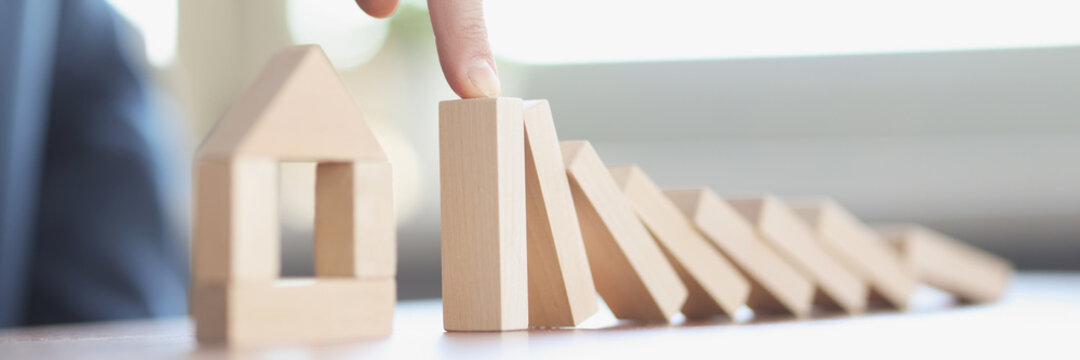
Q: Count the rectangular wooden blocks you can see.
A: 11